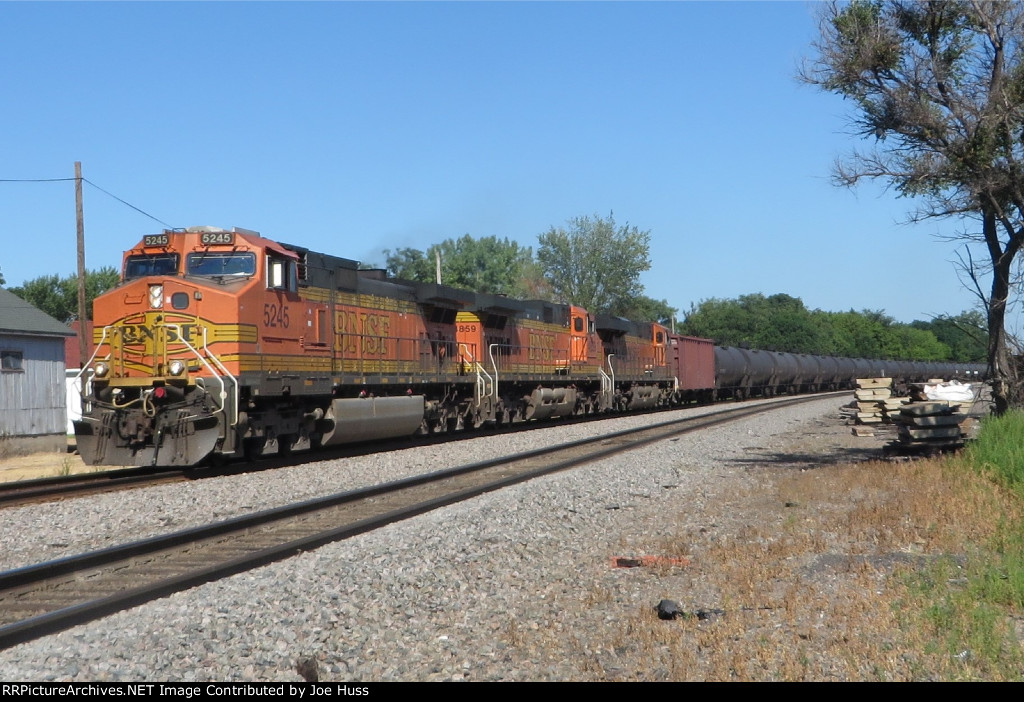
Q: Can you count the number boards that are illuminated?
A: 2